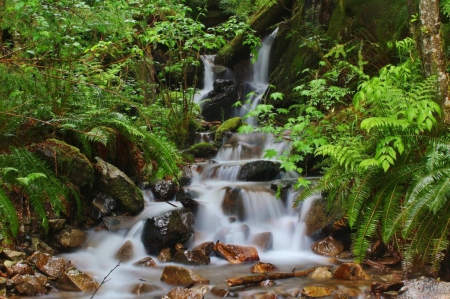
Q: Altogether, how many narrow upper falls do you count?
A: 2